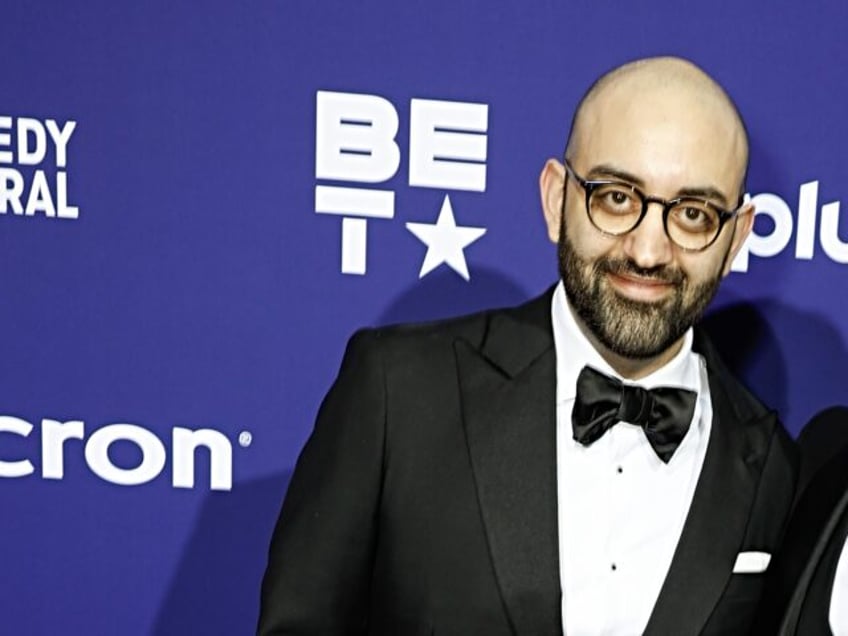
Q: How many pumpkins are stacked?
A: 0